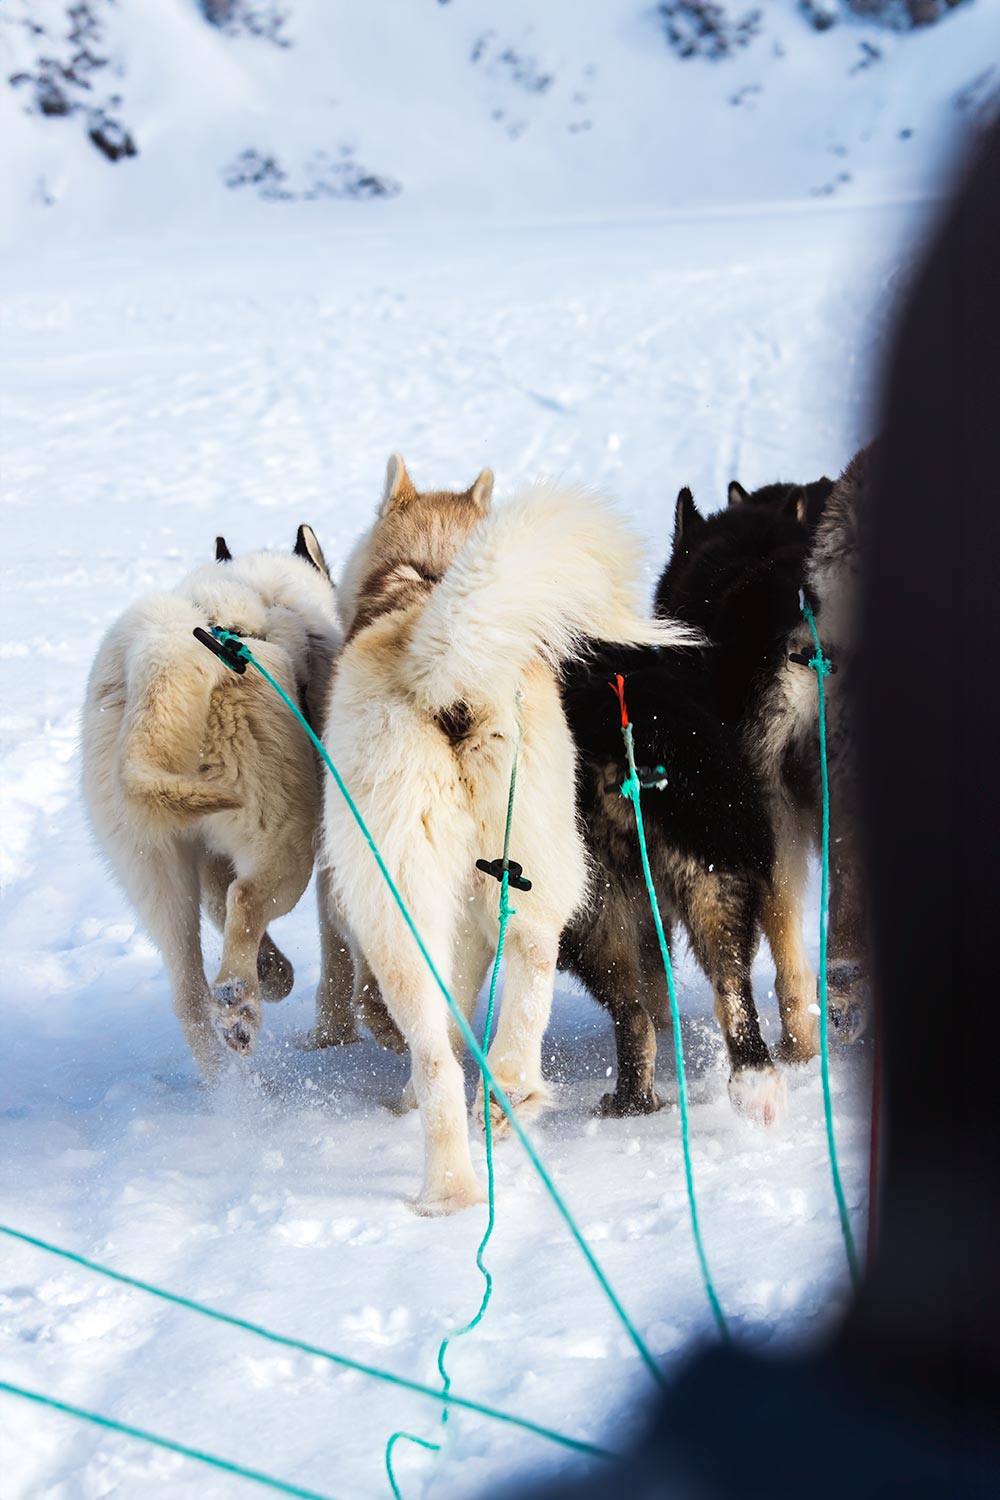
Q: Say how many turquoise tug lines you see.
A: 6